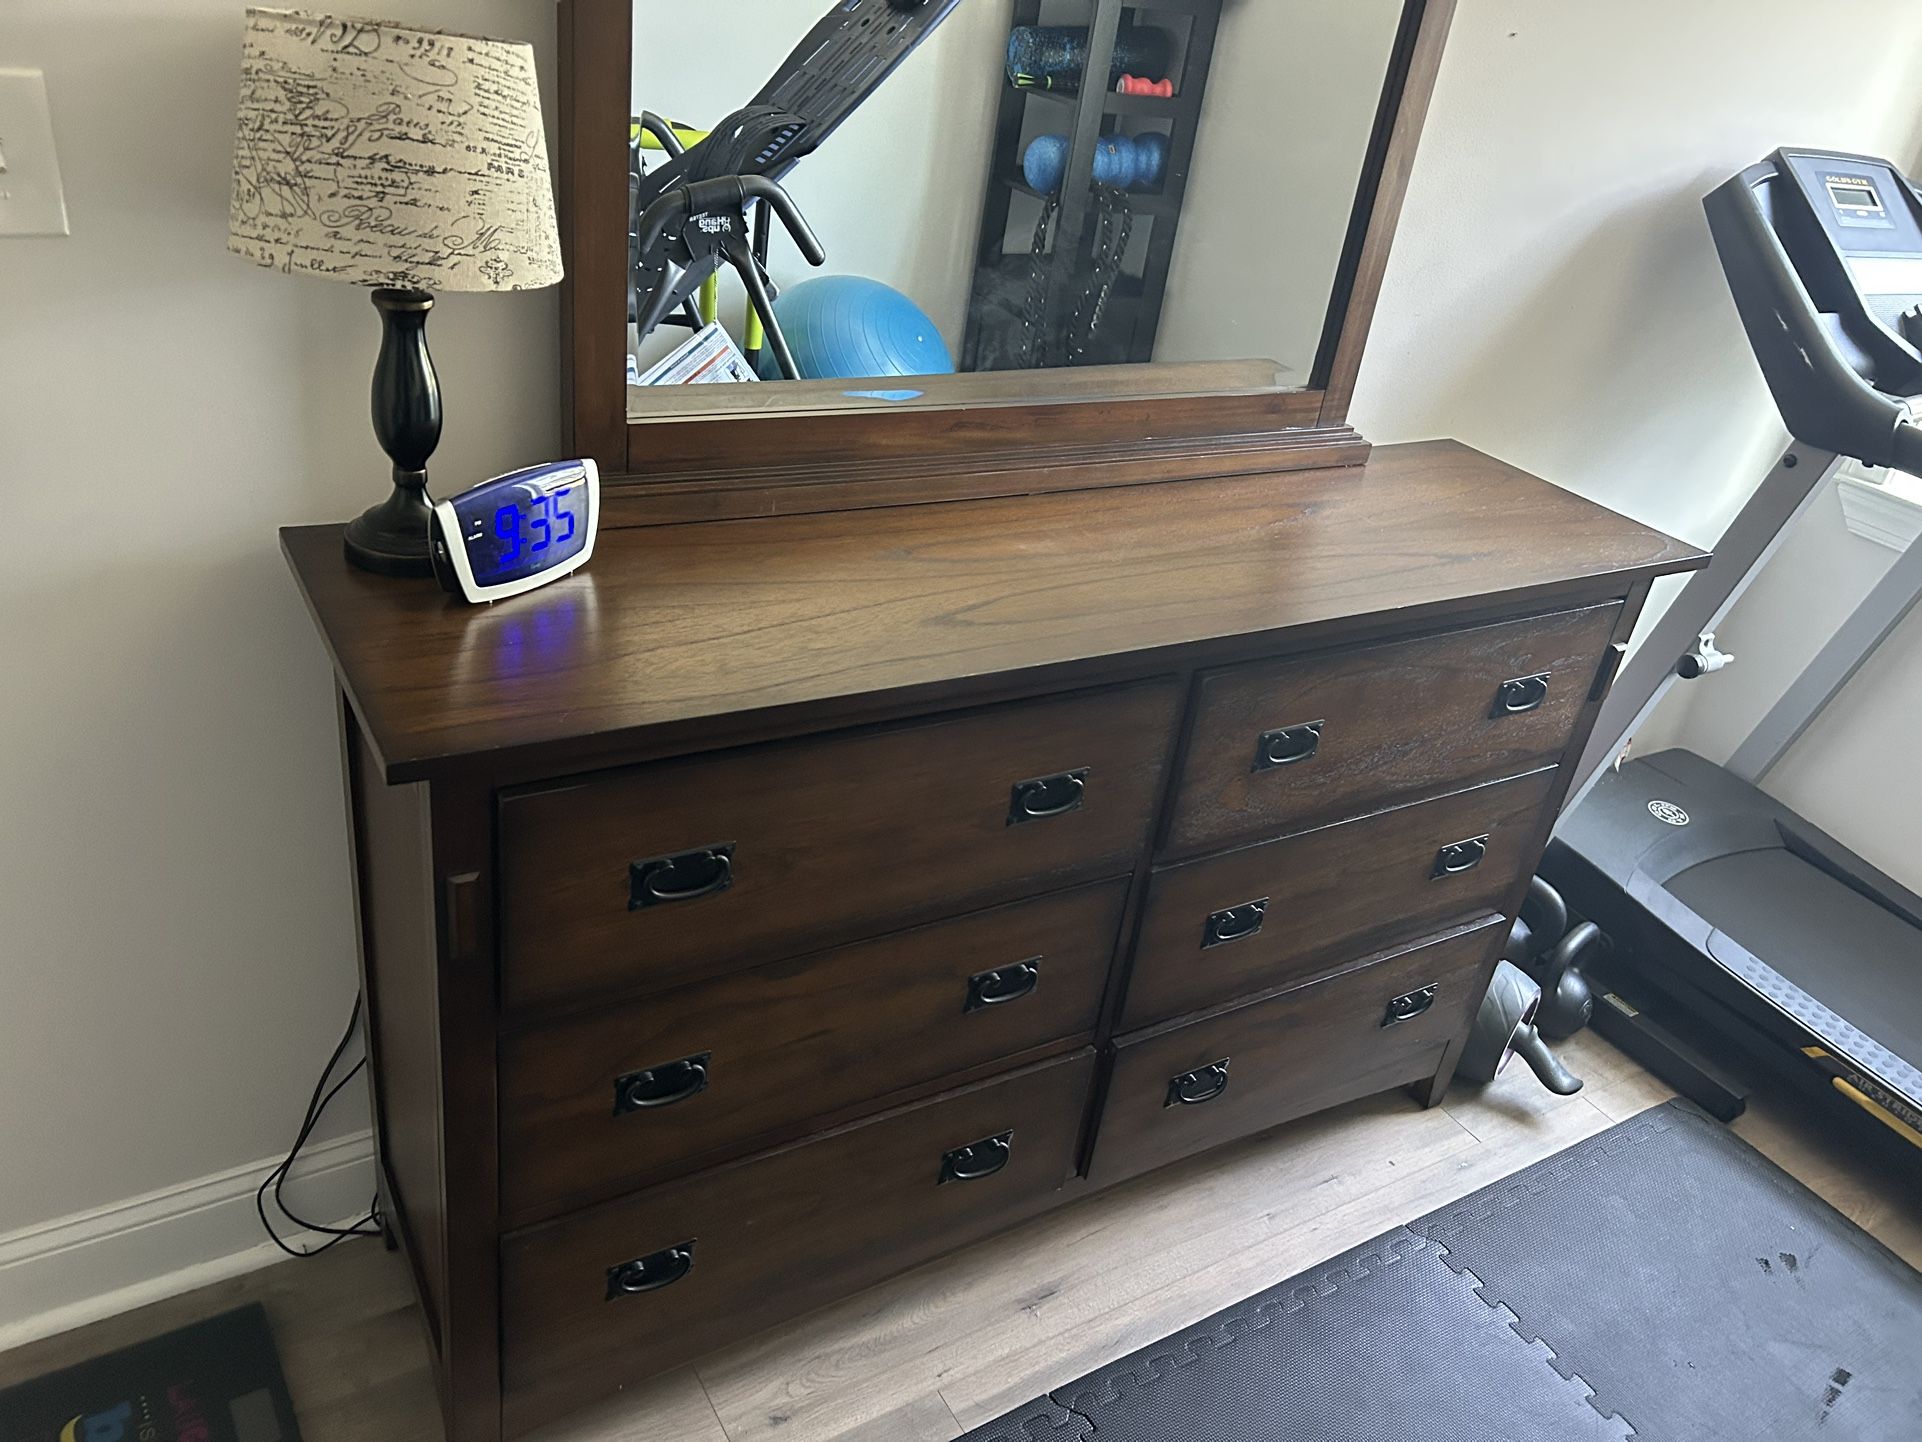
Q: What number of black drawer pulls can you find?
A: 12